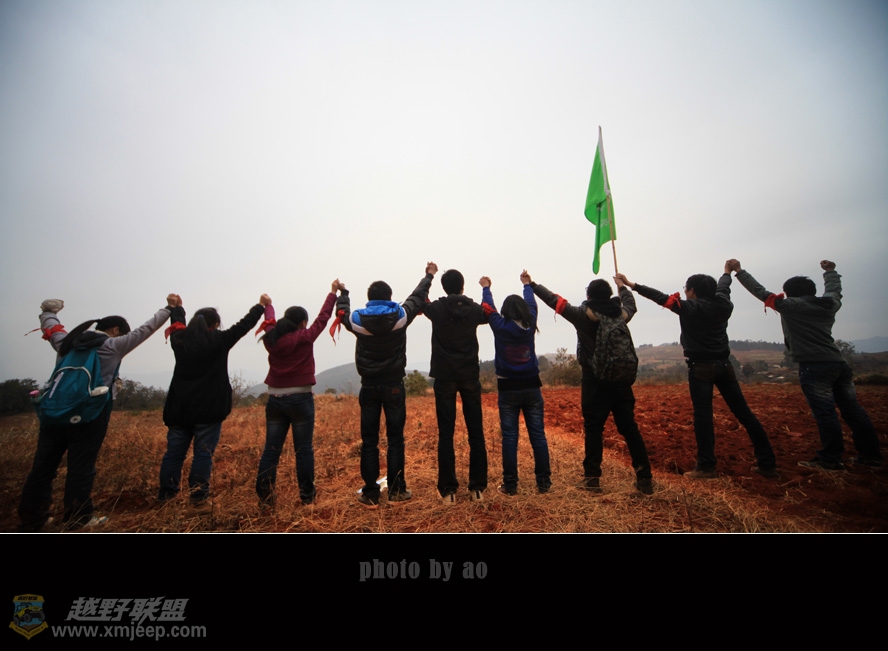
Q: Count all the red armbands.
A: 9